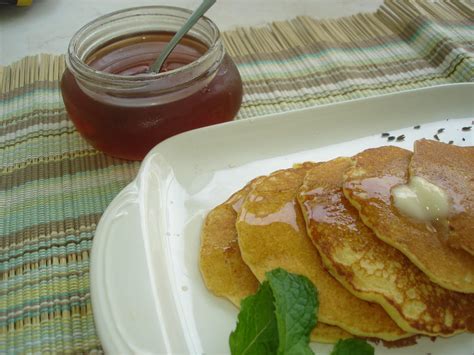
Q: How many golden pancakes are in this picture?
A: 5